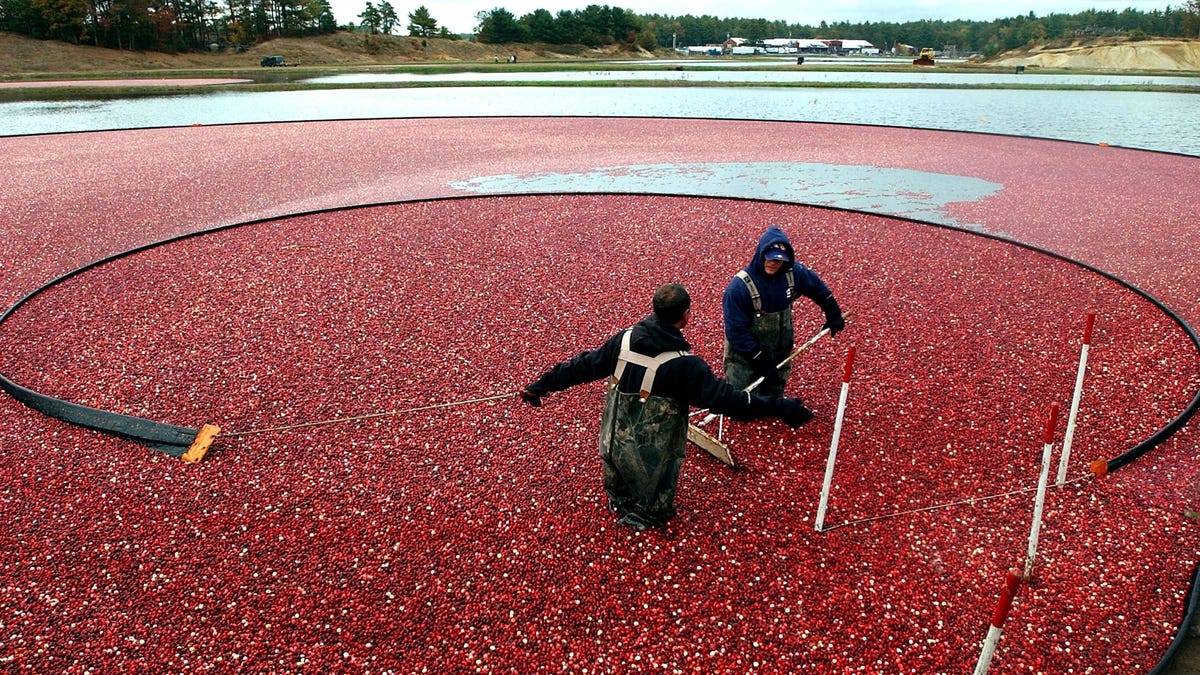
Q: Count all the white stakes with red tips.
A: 4